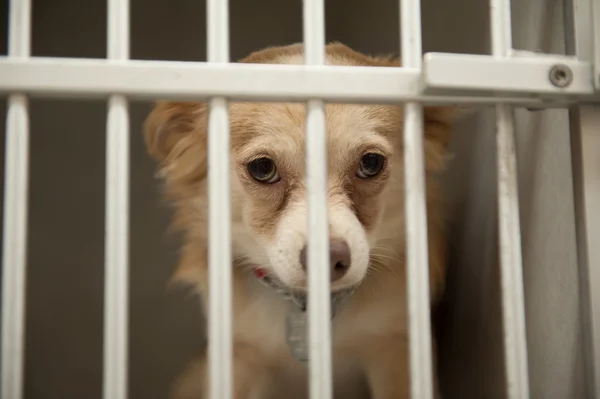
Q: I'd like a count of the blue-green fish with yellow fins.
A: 0